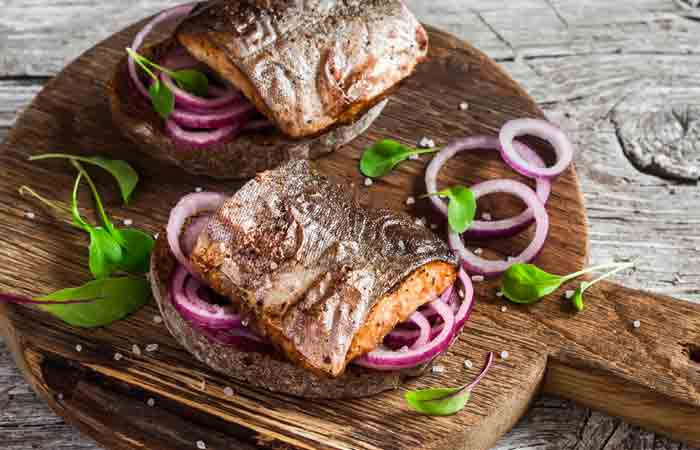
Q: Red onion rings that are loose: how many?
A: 3